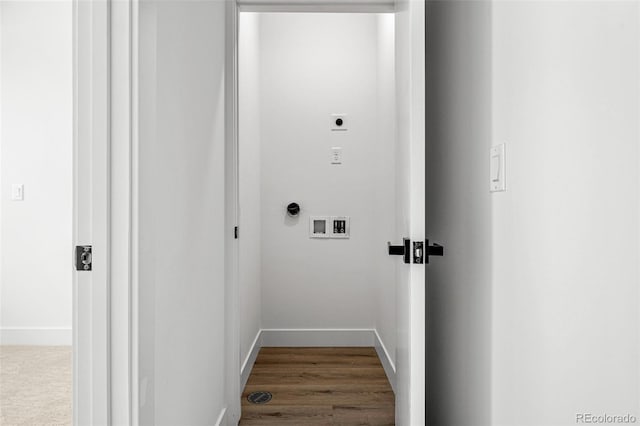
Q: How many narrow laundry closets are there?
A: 1